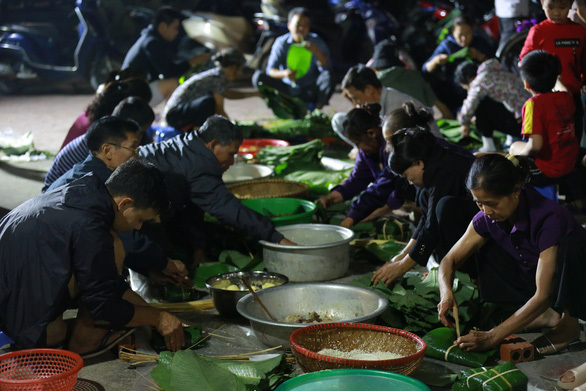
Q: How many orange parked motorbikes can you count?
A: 0